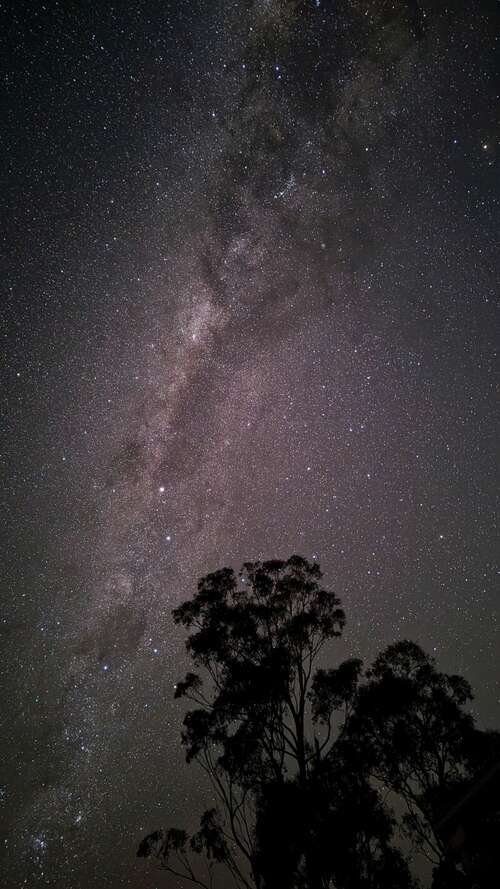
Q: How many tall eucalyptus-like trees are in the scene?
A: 2